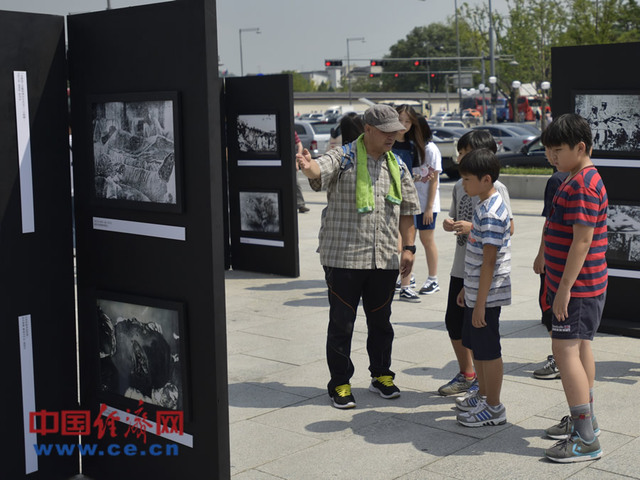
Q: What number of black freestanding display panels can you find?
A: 4